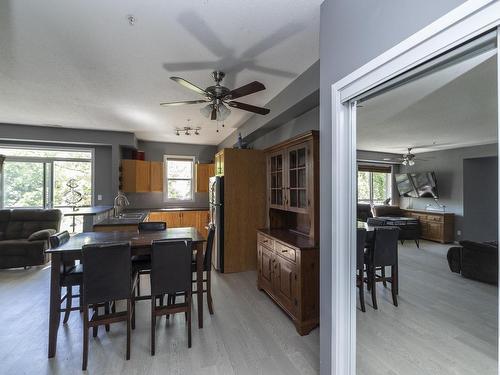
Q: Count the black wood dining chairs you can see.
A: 5